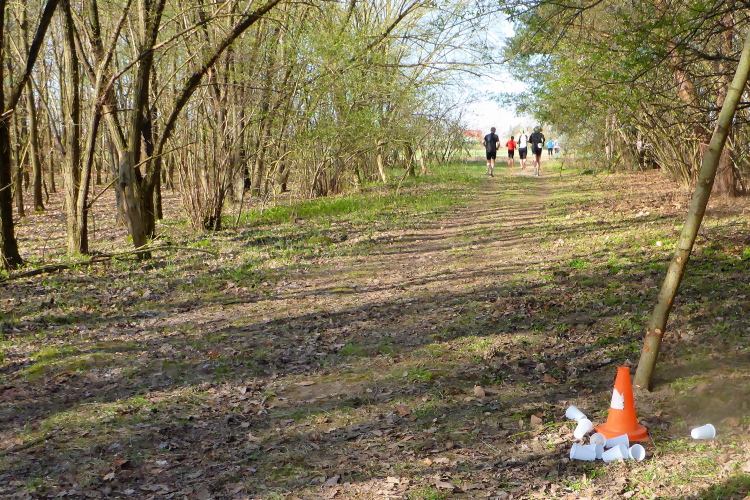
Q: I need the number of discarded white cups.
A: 9